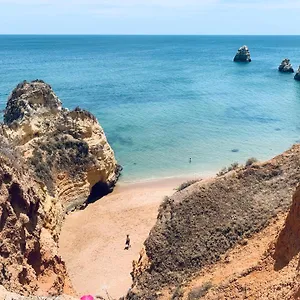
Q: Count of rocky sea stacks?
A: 3